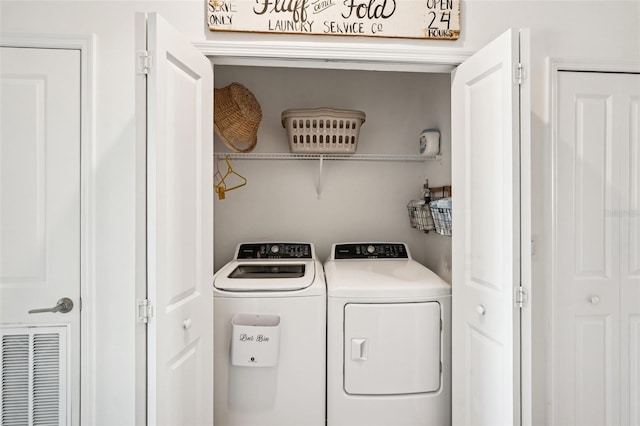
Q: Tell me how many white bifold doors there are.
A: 3